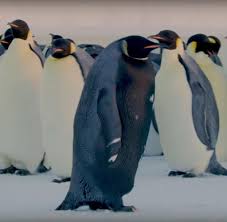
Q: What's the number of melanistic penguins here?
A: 1